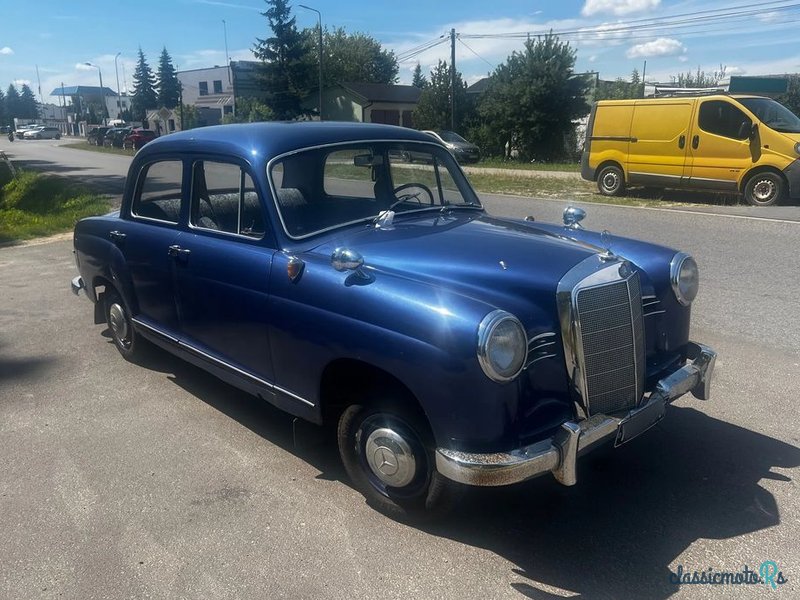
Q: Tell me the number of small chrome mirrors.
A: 2